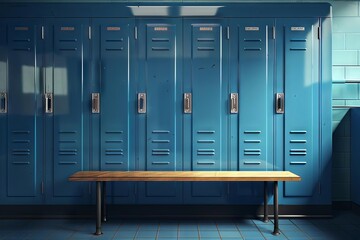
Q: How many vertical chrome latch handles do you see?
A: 7